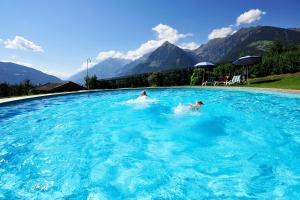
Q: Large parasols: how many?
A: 2